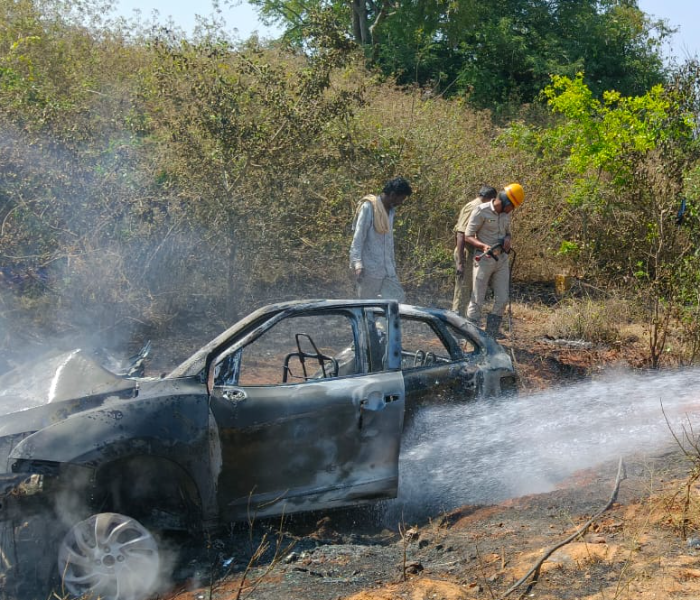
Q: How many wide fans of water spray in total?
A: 1